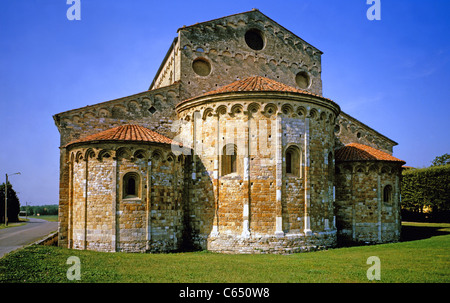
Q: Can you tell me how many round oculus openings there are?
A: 3